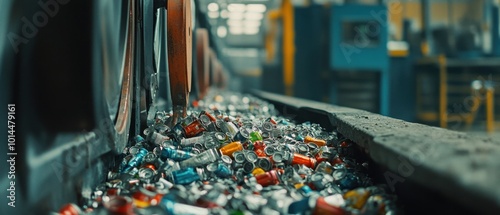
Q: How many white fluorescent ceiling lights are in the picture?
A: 12